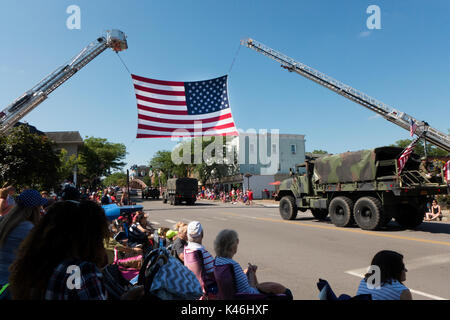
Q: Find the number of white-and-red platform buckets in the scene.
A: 1